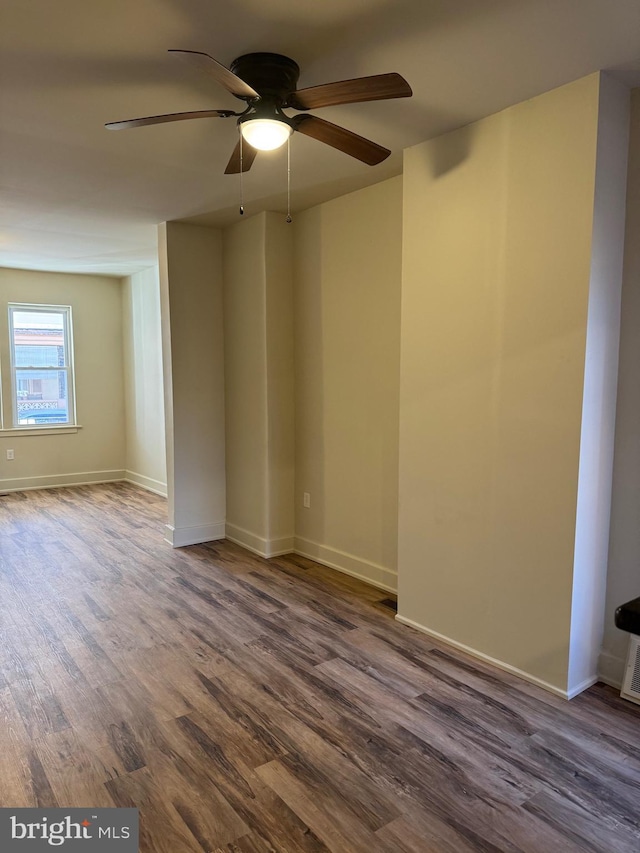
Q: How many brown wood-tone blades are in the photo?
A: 5